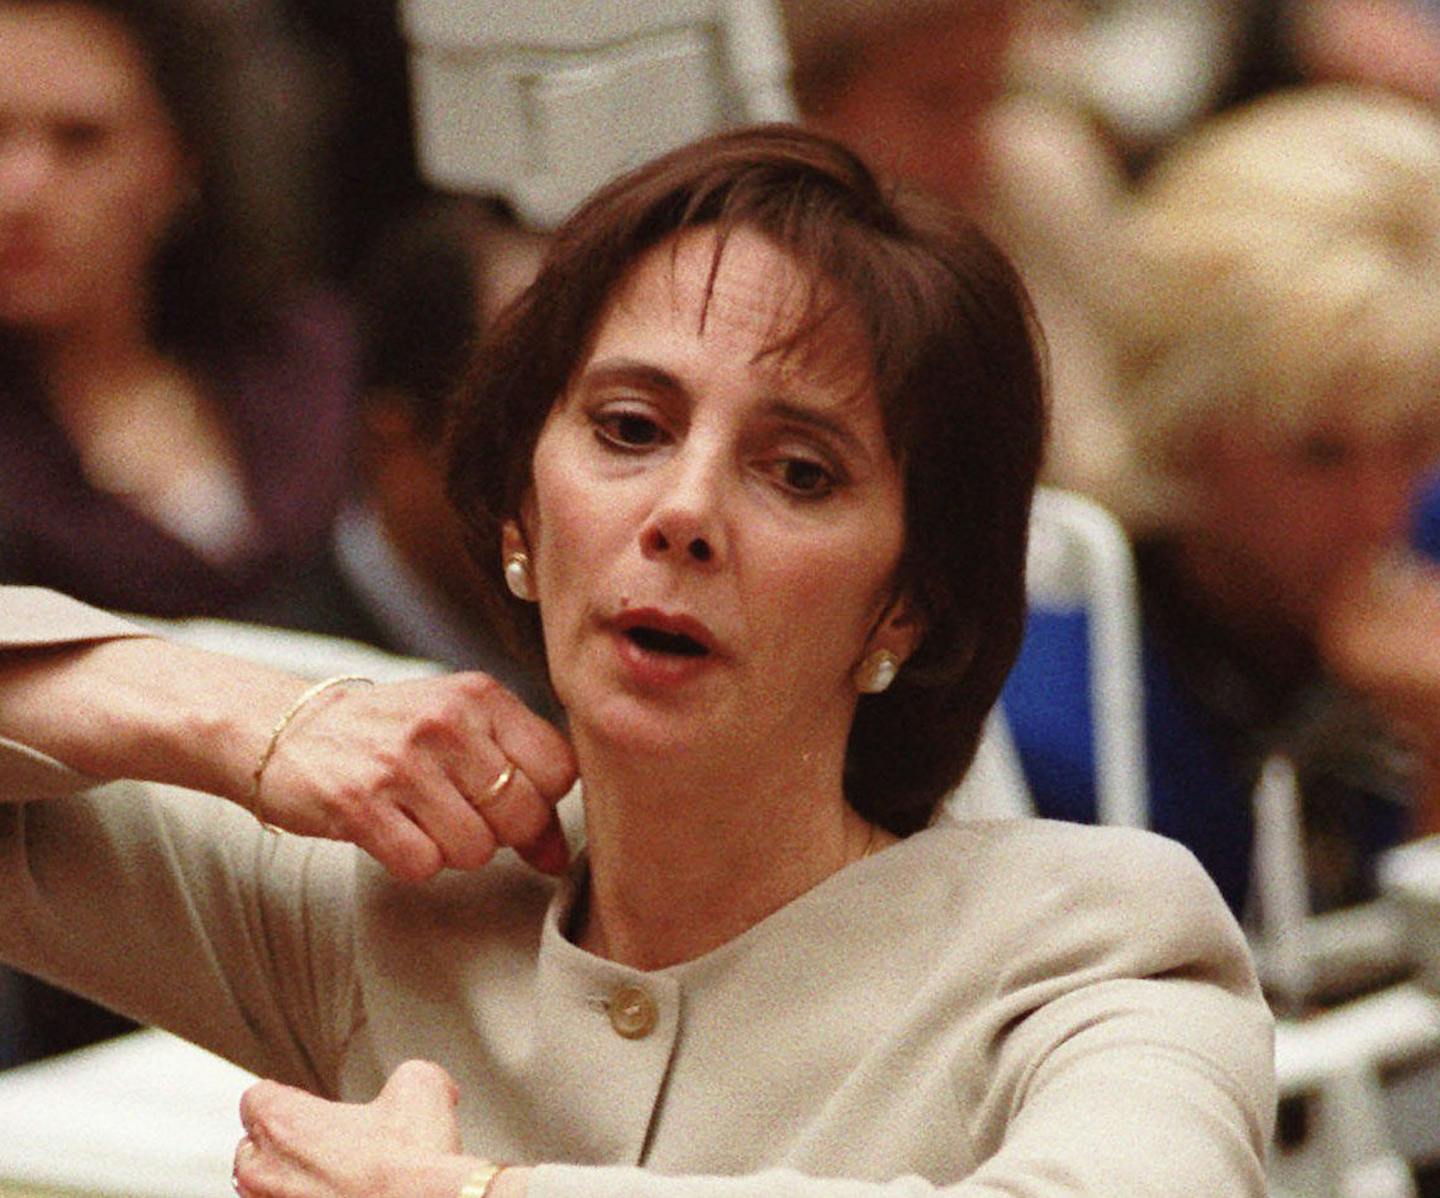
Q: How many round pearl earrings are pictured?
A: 2